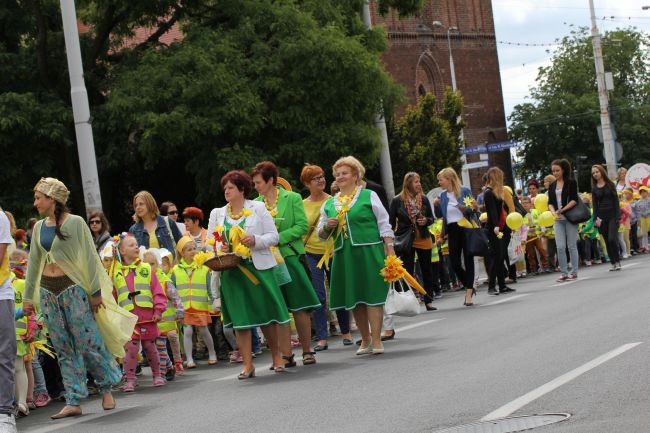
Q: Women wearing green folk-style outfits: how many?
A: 3